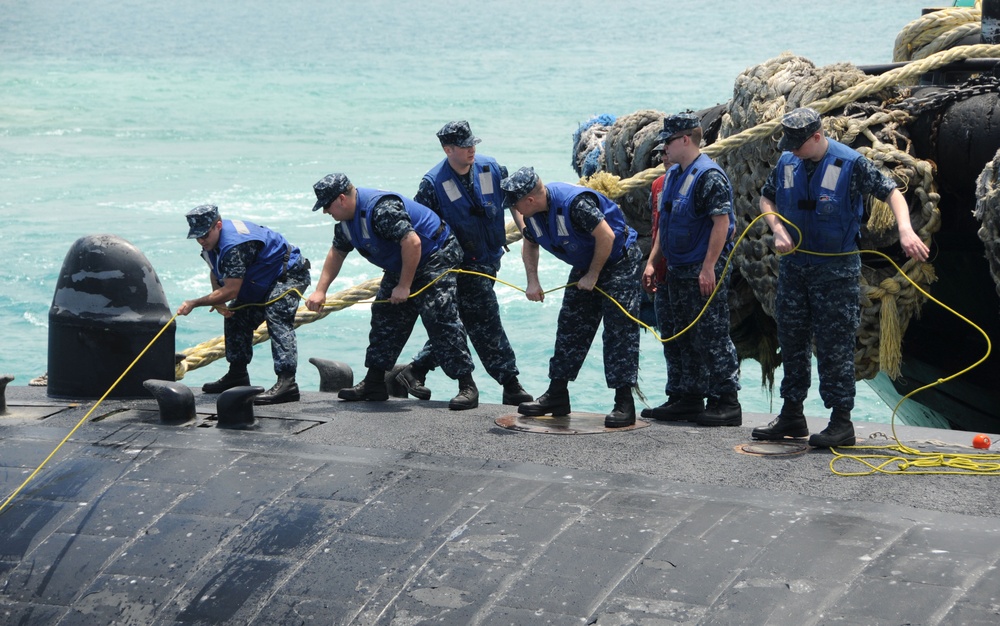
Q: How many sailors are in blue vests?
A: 6